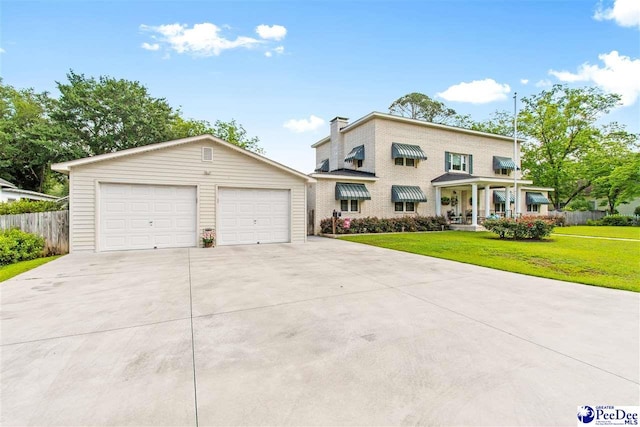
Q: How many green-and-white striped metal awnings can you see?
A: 8